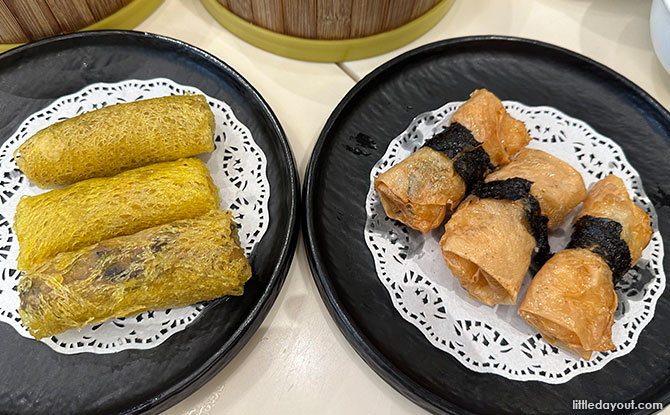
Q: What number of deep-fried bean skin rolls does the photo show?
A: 3